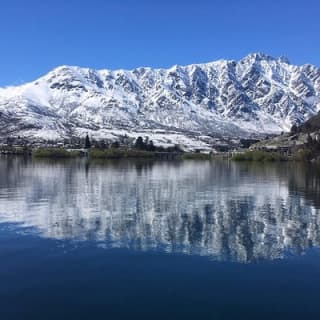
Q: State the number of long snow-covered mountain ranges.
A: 1